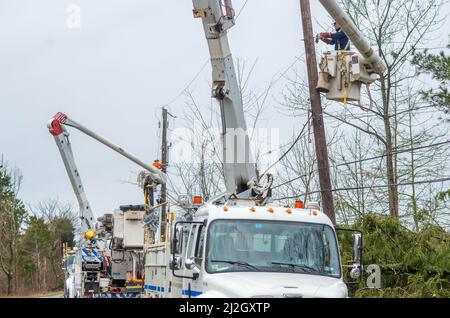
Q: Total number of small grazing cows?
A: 0